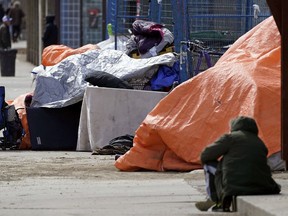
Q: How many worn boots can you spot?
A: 2